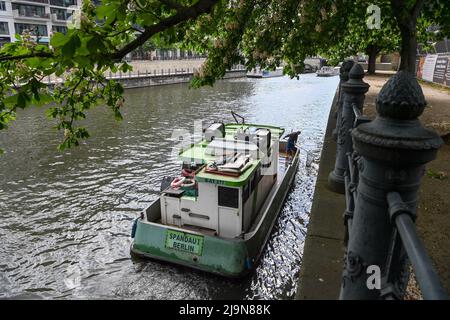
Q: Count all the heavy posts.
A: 3